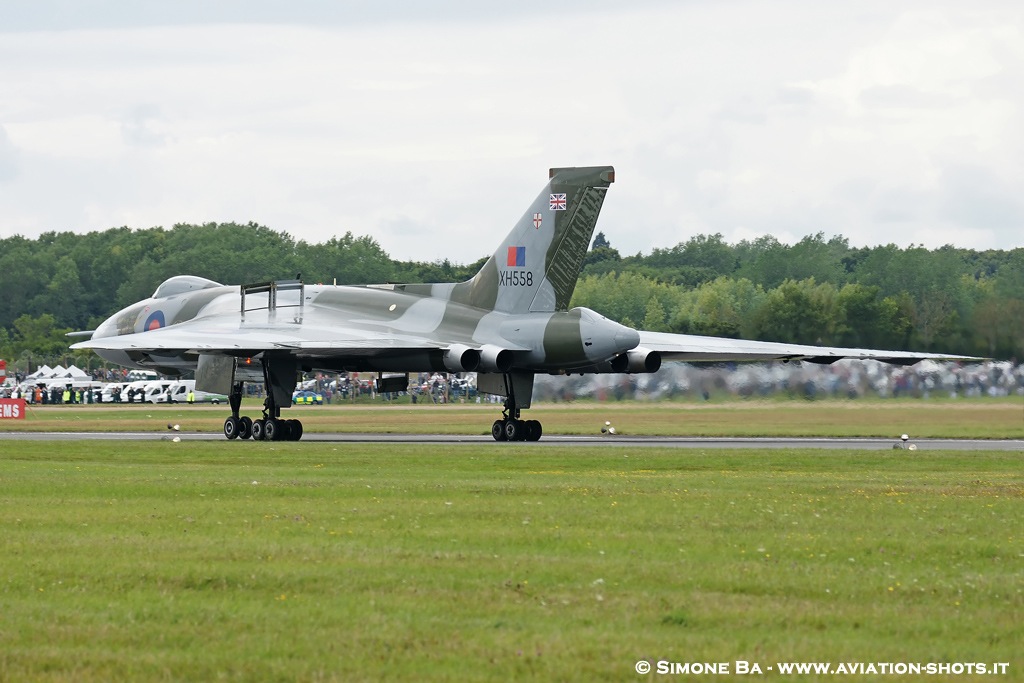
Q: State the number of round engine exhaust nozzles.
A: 4